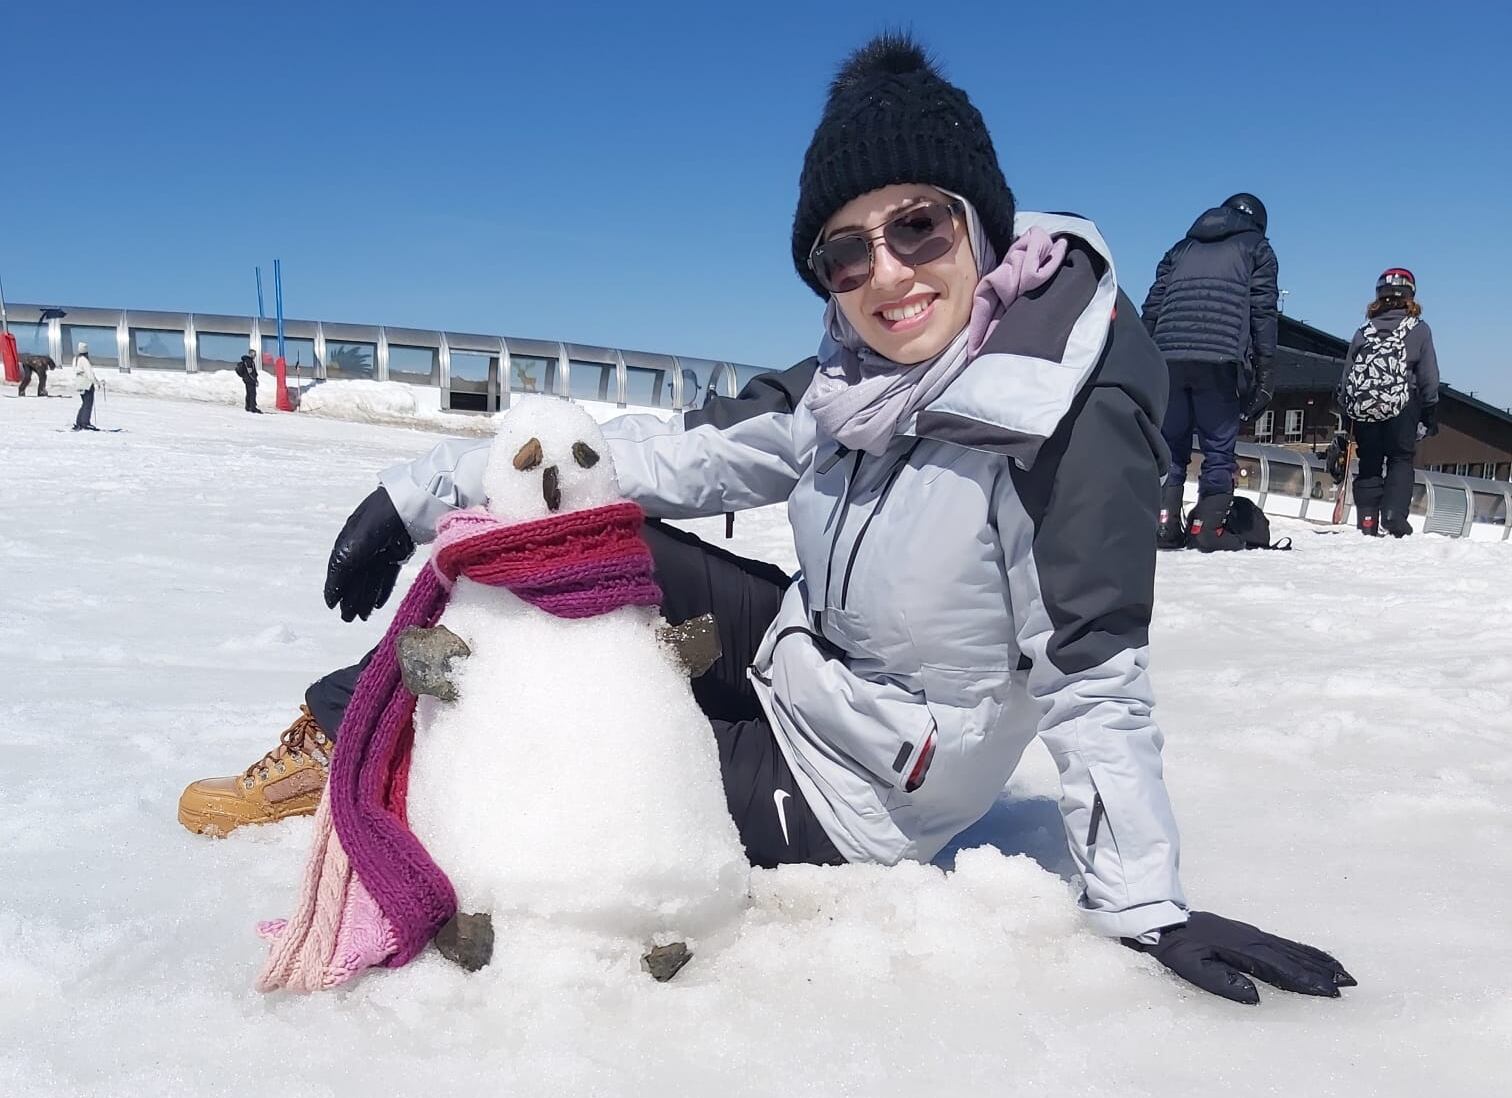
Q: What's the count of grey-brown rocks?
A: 7